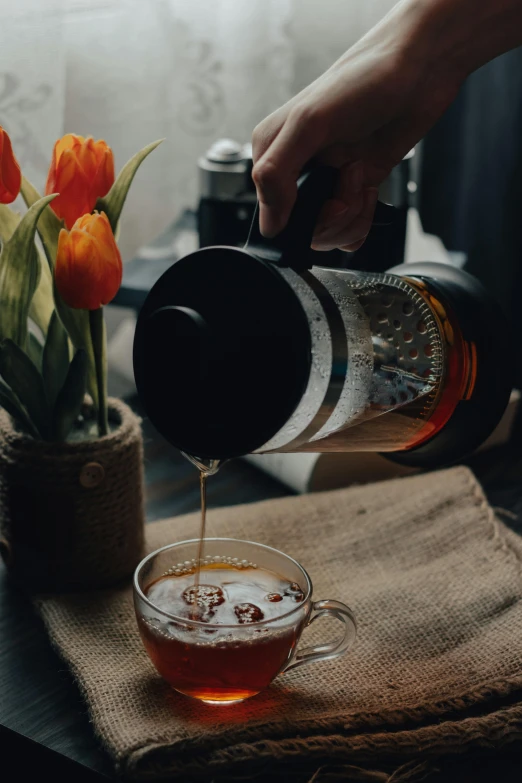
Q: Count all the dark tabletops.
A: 1